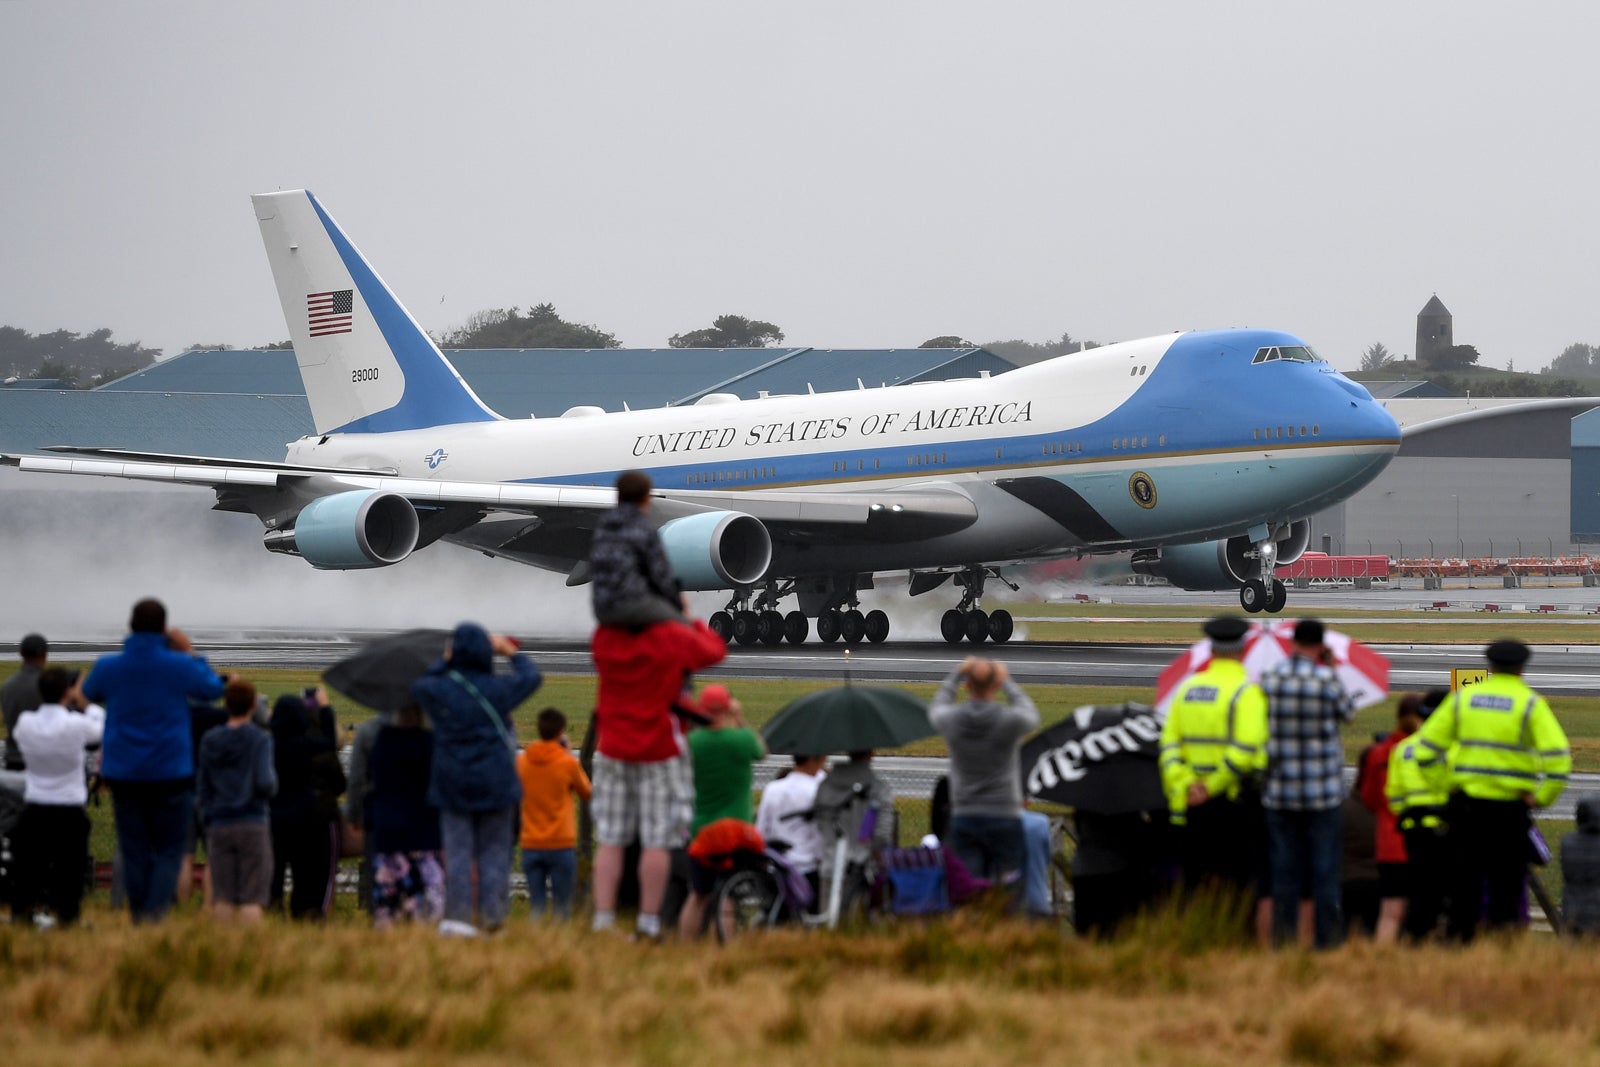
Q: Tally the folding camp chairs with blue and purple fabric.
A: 1